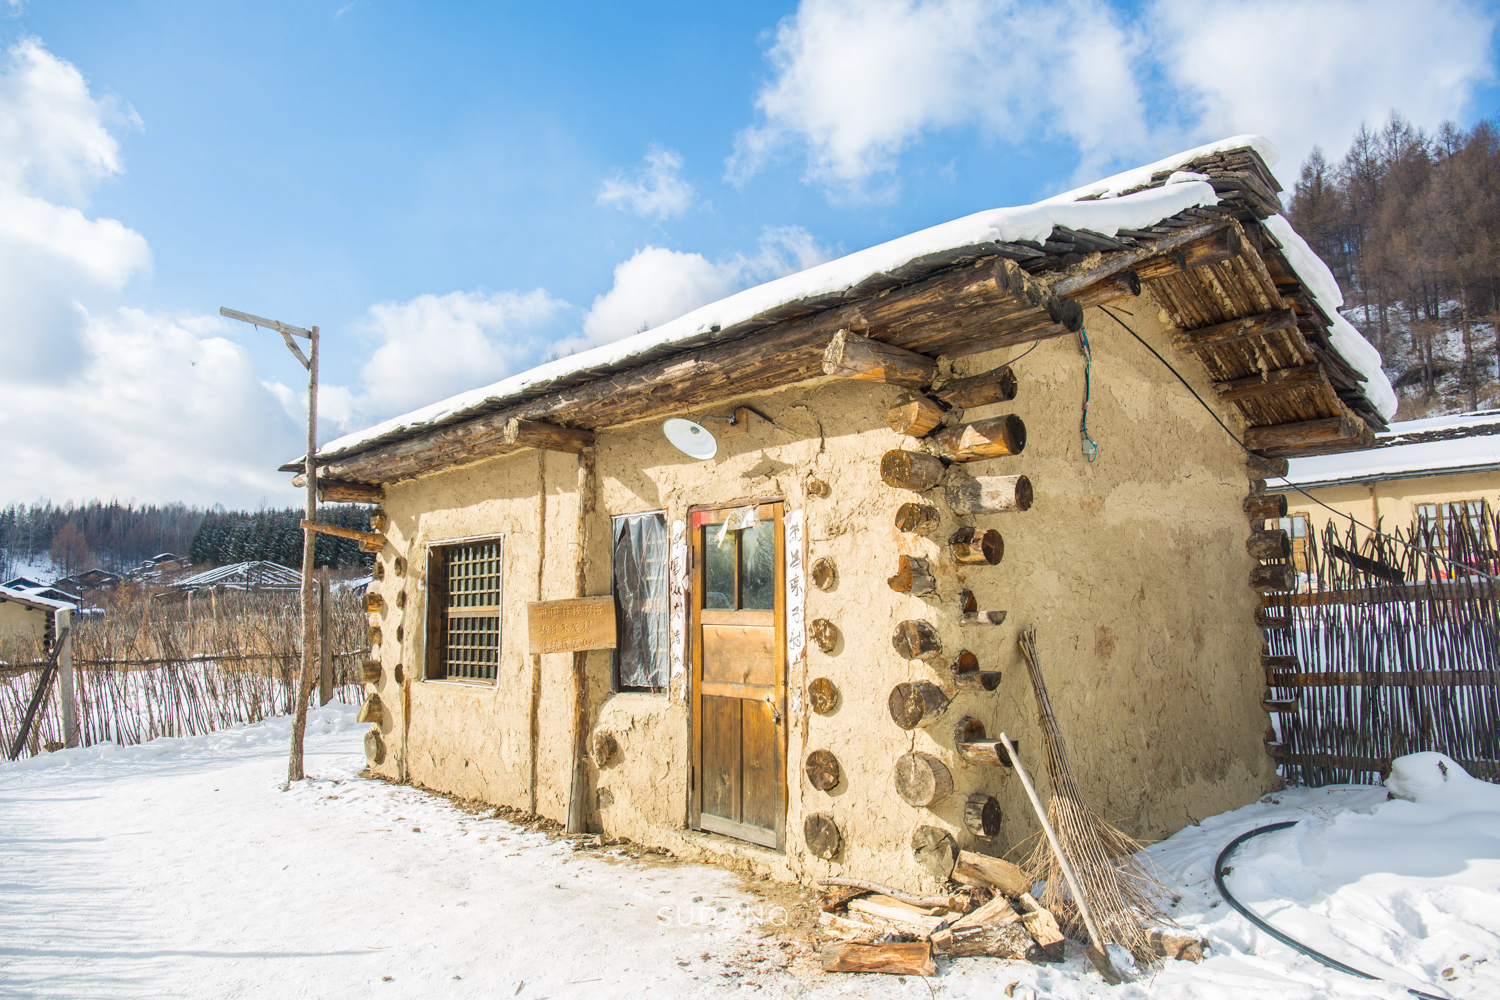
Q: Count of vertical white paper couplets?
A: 2